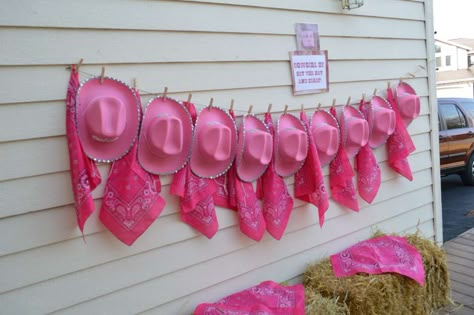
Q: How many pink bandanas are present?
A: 11